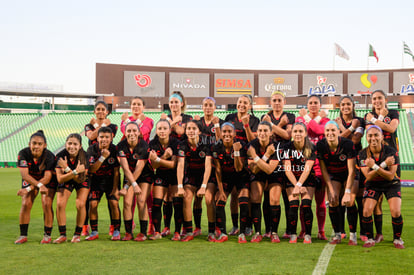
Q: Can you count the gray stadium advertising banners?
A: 7